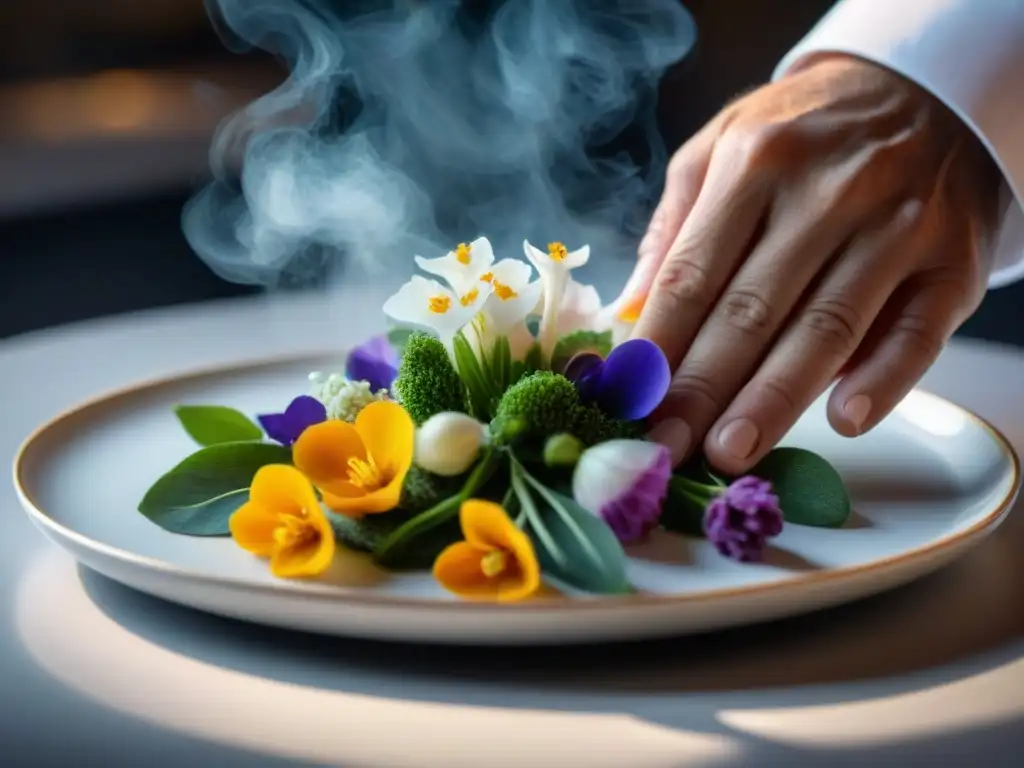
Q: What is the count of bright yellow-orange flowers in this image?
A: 3